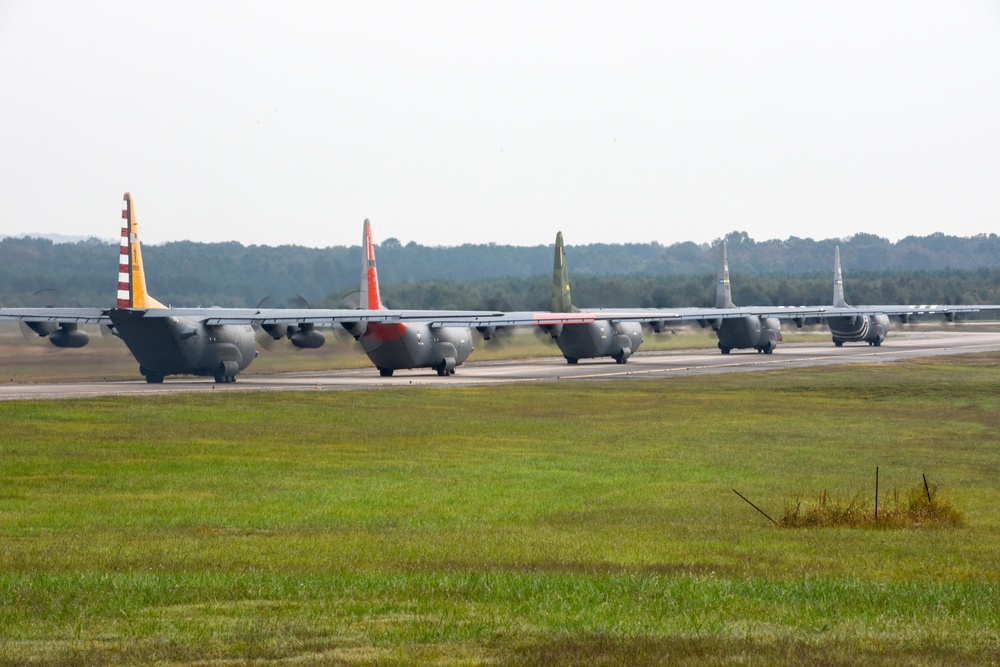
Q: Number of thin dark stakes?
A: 3